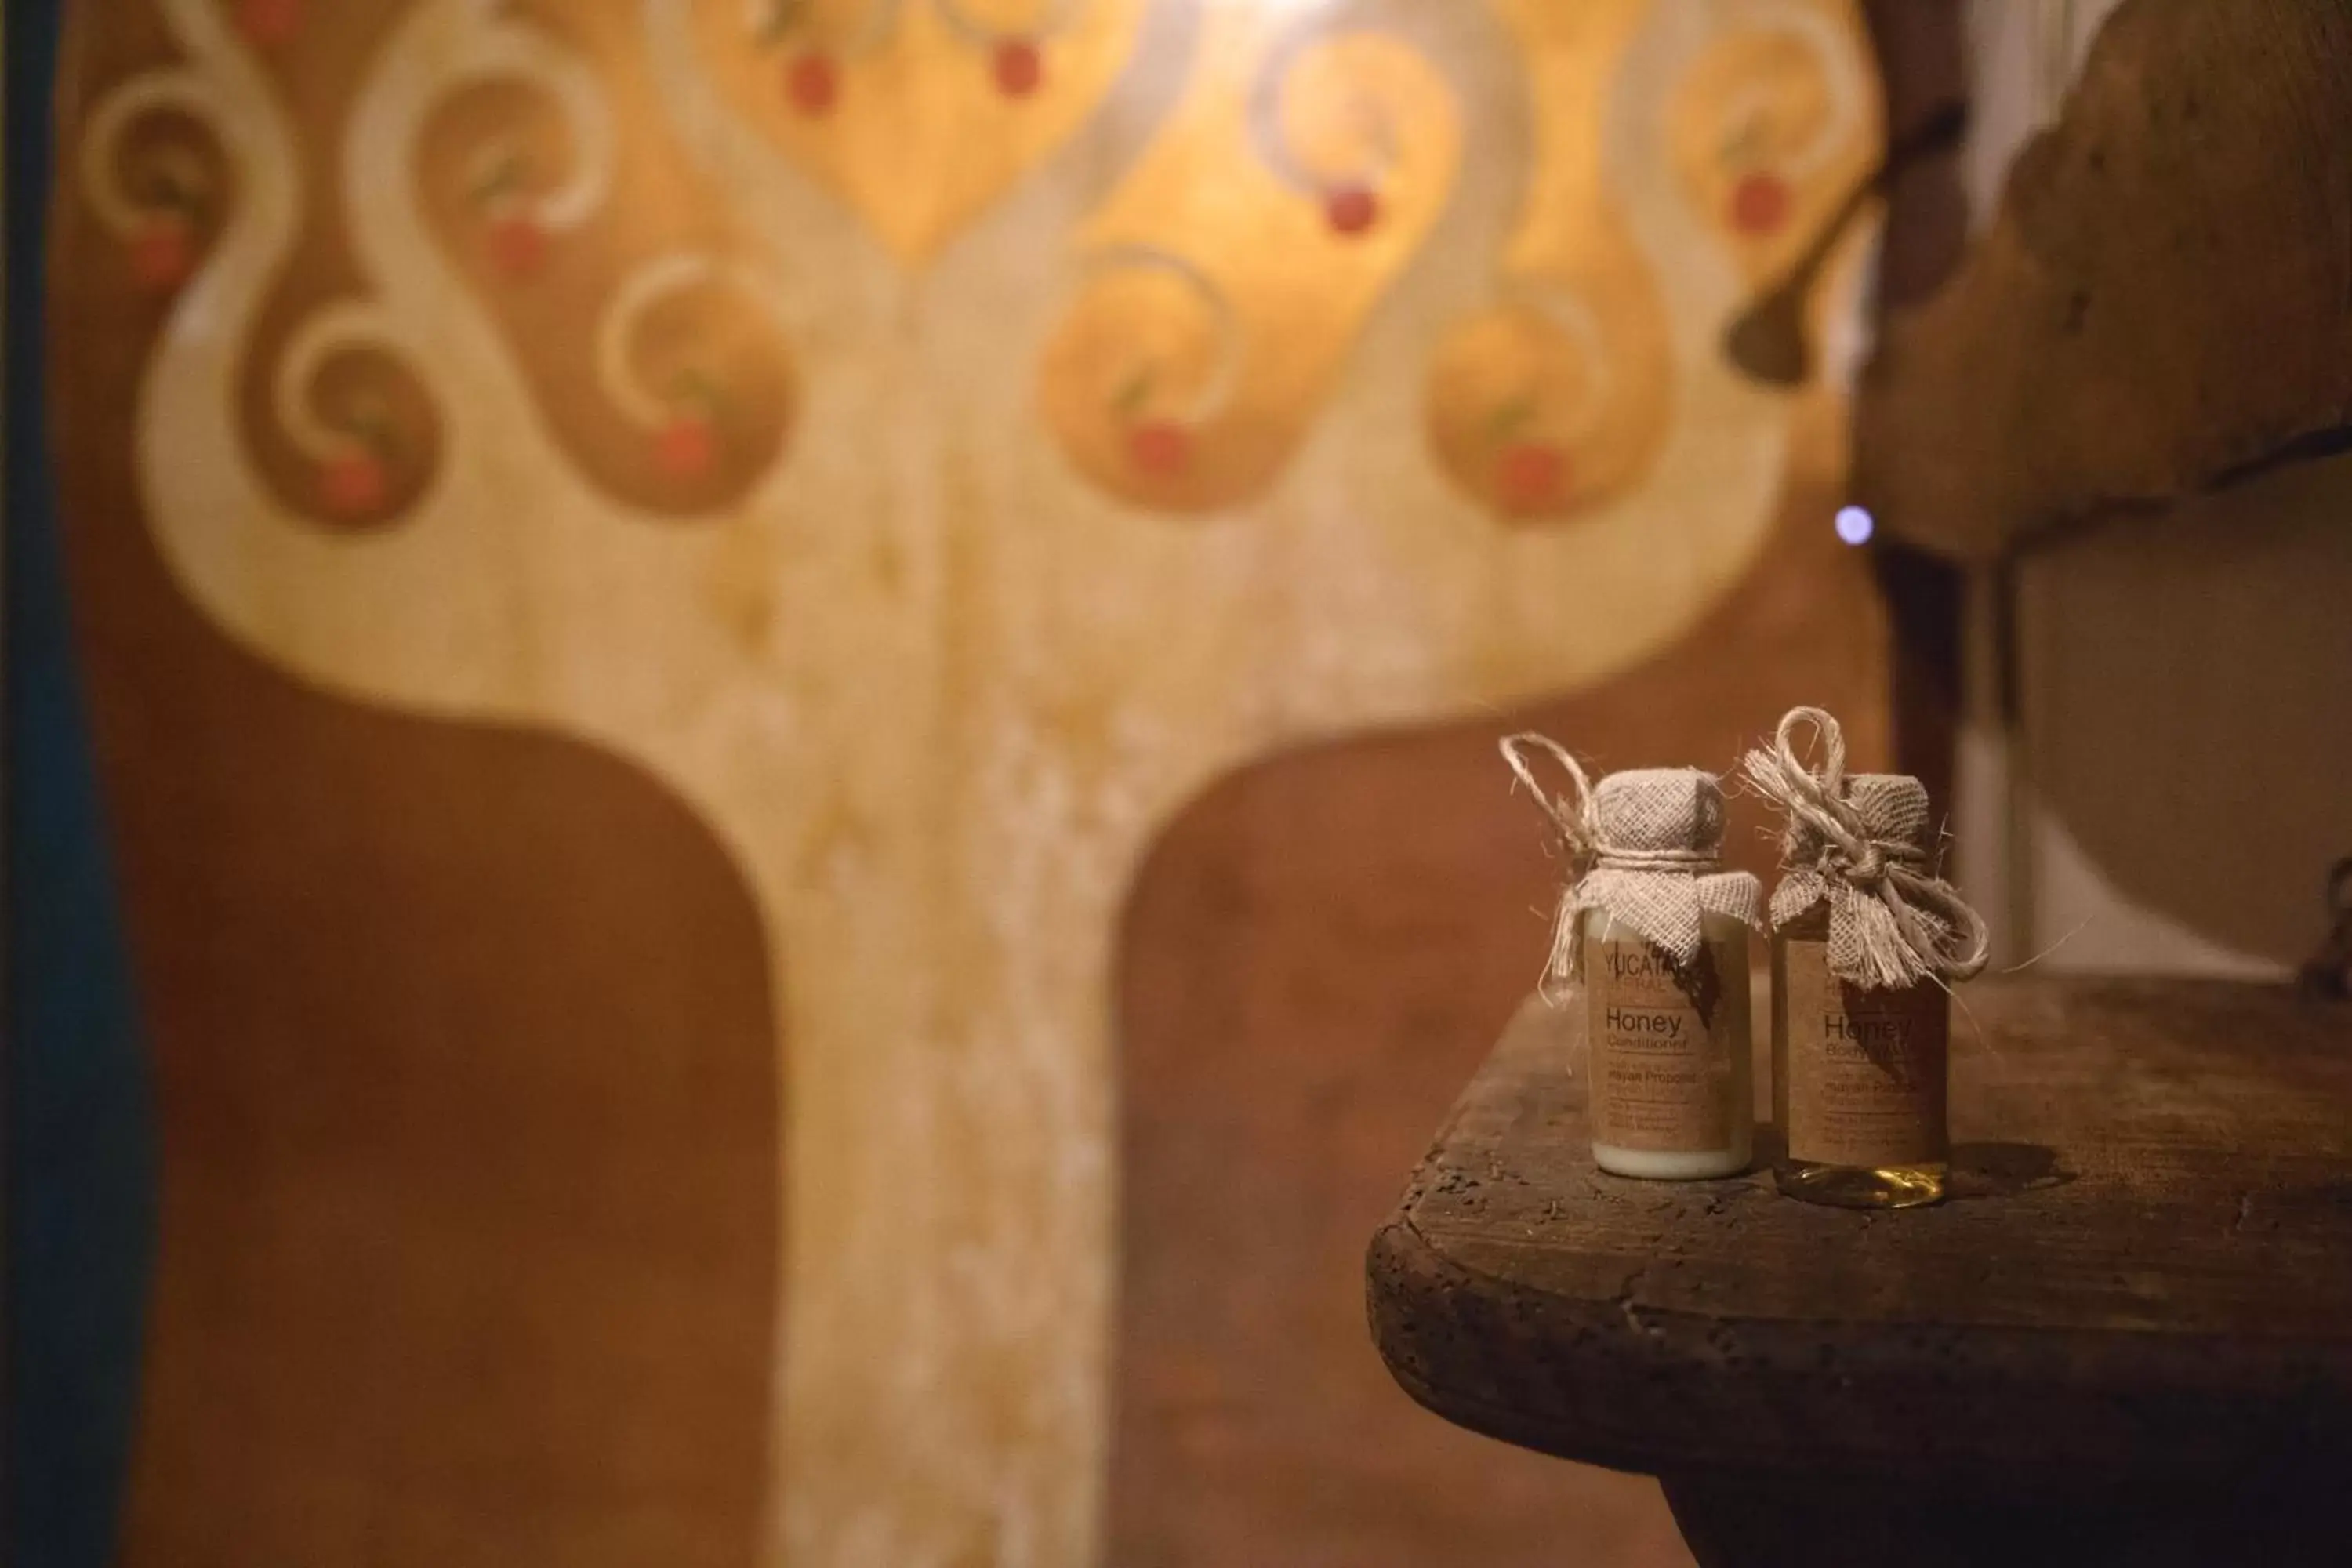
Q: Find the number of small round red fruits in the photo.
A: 11